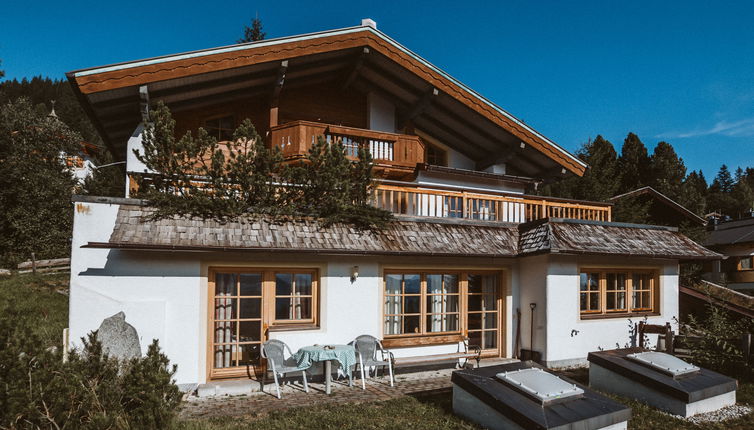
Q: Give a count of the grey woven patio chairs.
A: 2